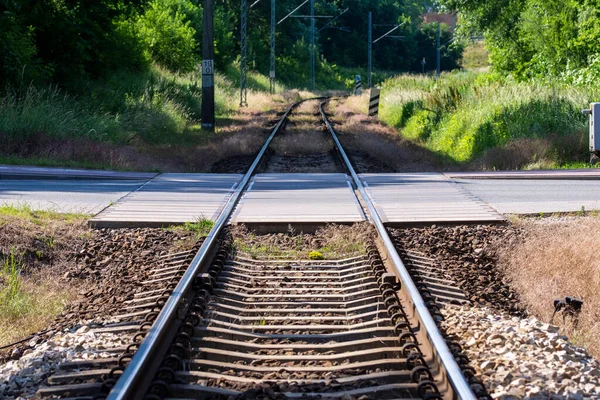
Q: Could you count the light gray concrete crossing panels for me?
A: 3